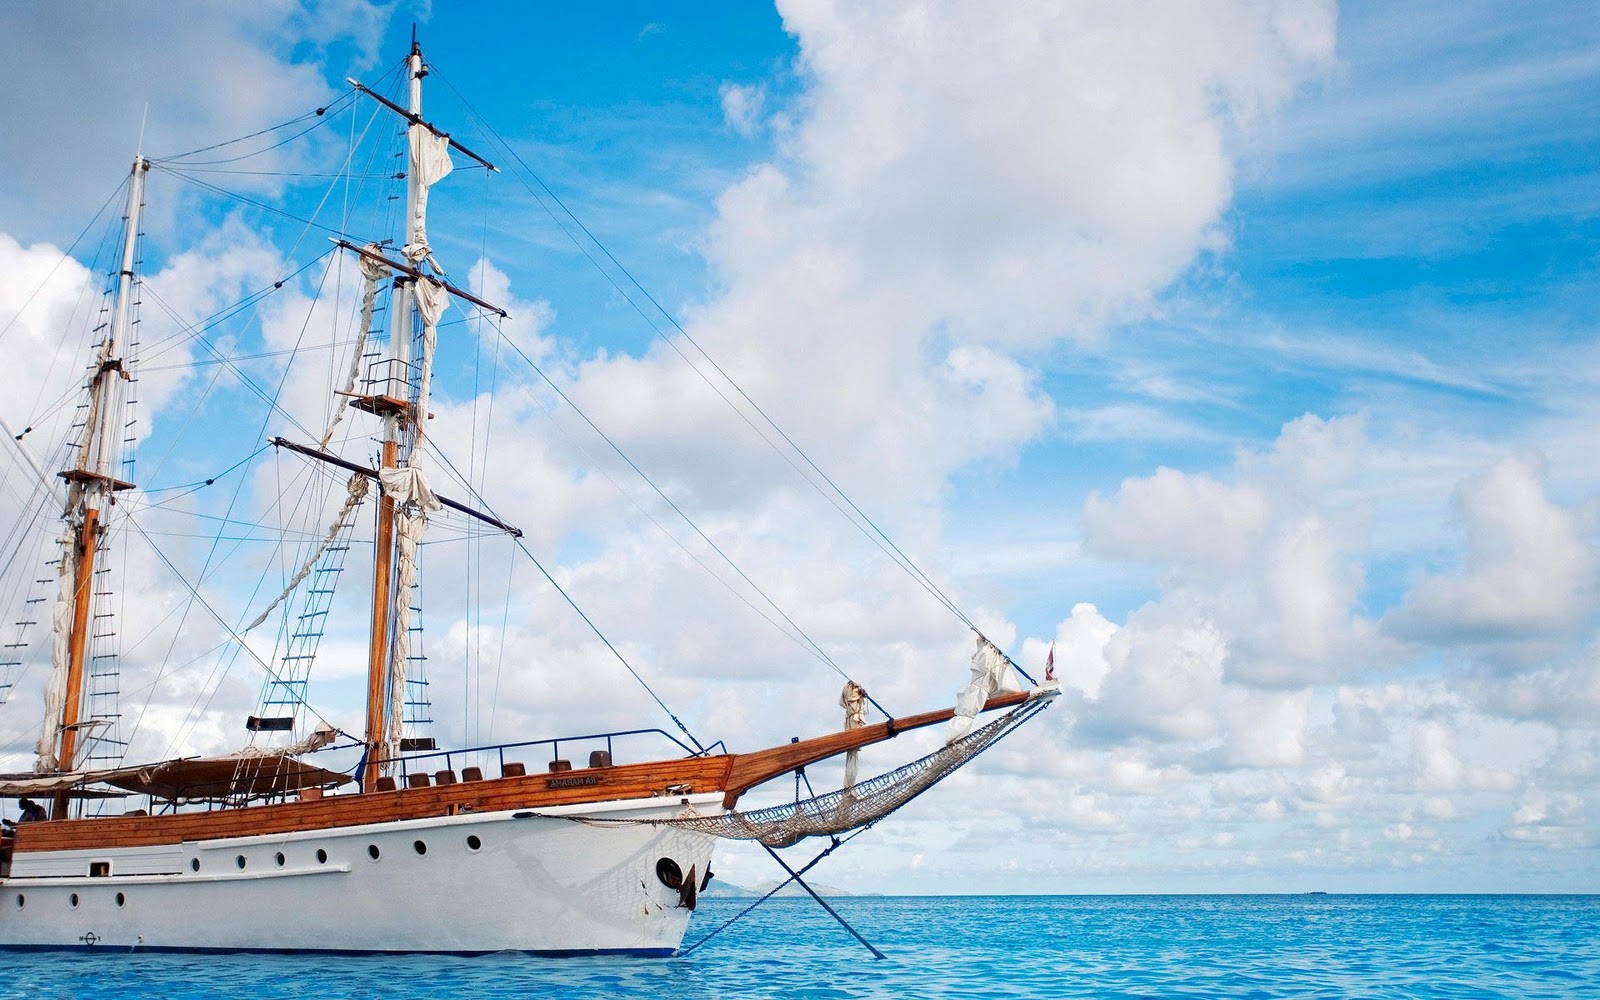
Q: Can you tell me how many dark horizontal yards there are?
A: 3